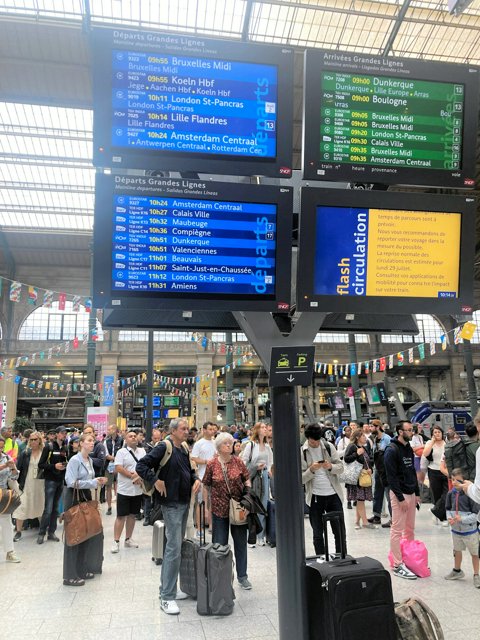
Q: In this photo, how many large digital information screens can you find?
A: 4